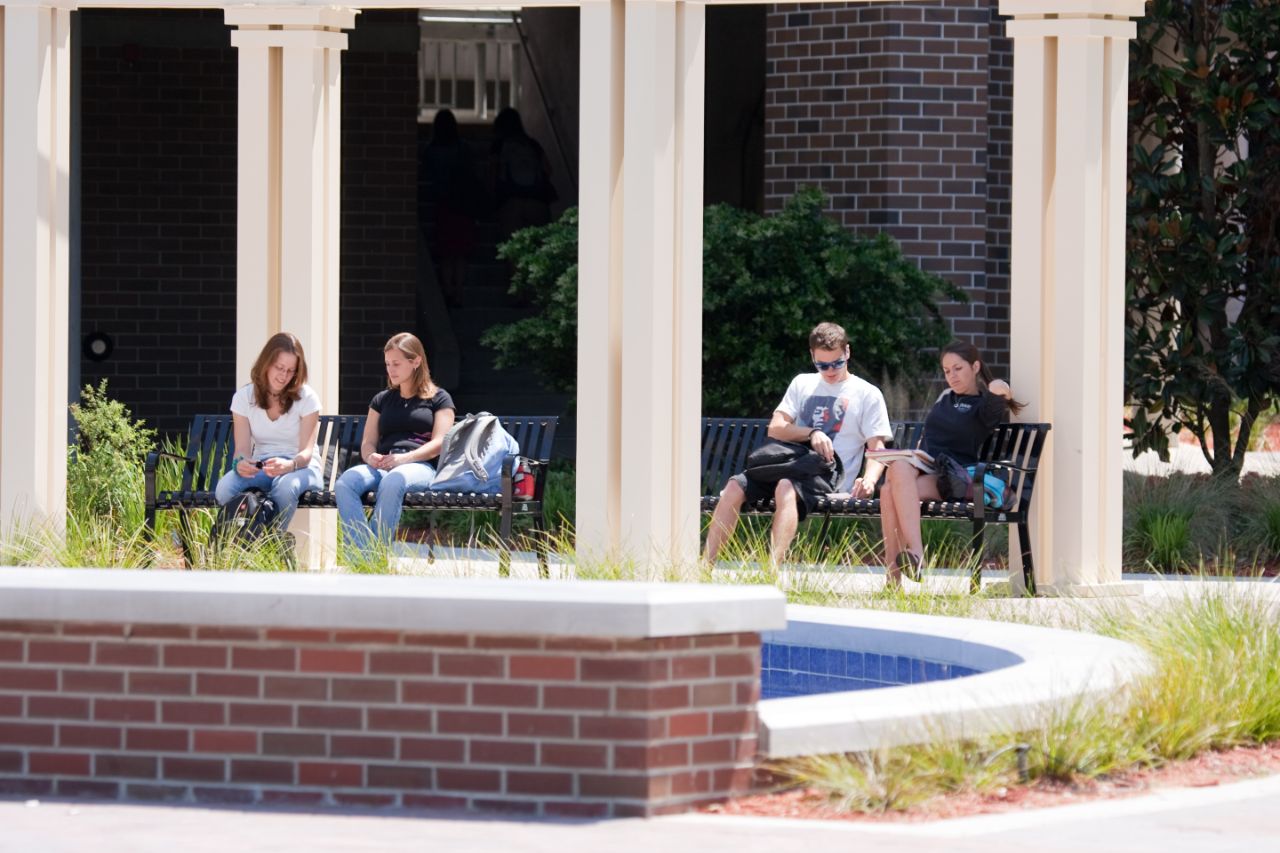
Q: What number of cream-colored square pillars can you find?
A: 4